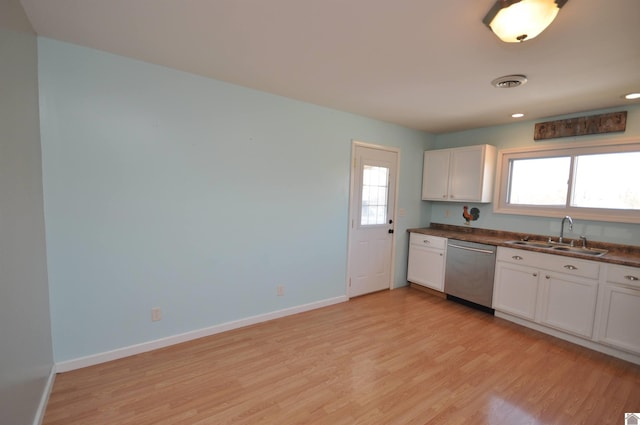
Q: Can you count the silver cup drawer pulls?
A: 4